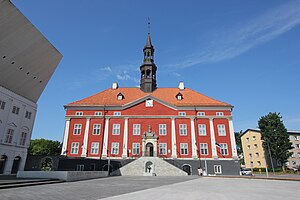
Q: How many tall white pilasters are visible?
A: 8